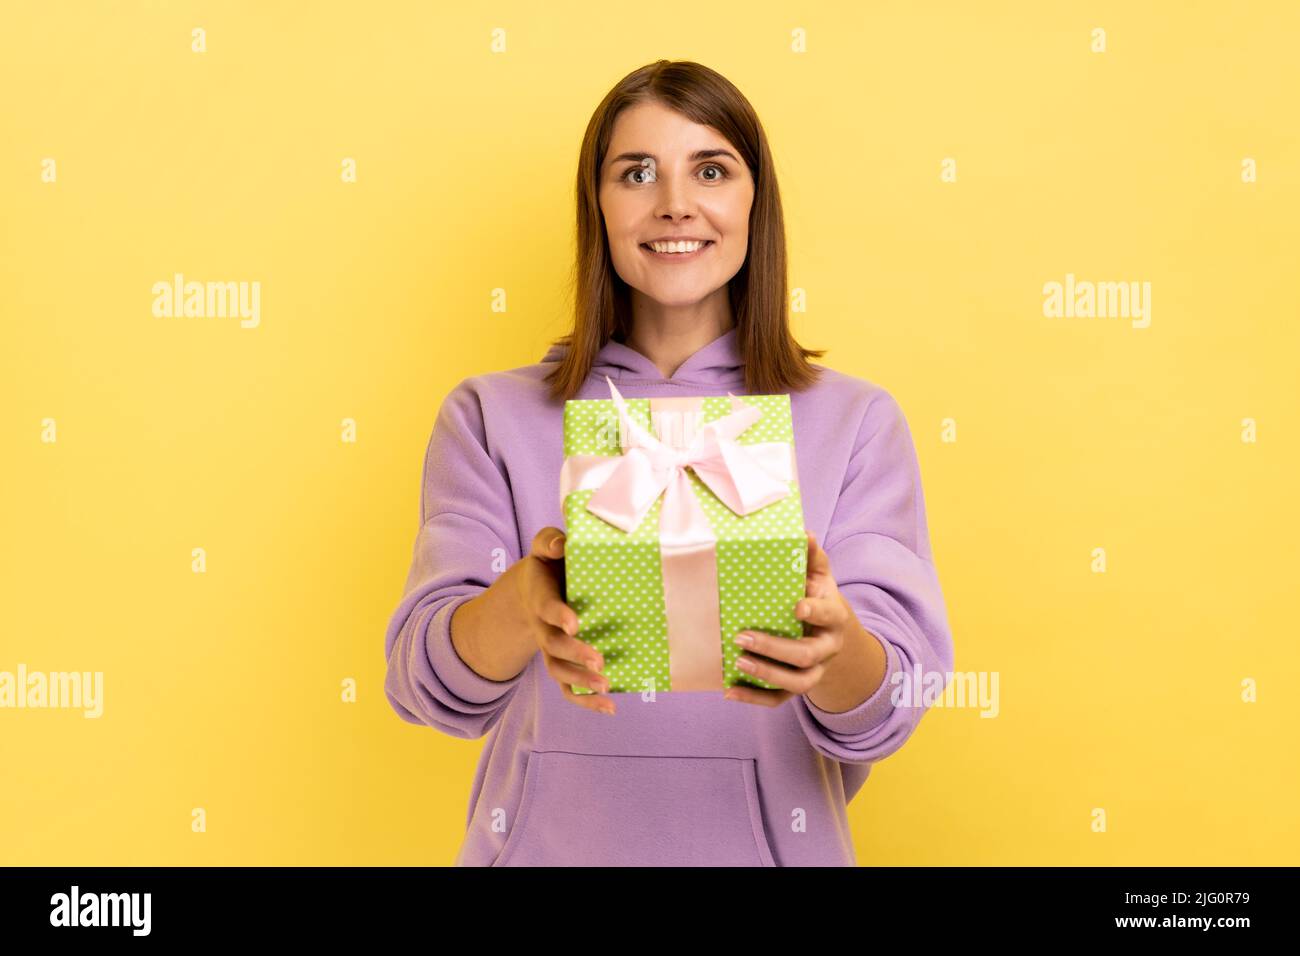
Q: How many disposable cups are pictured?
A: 0